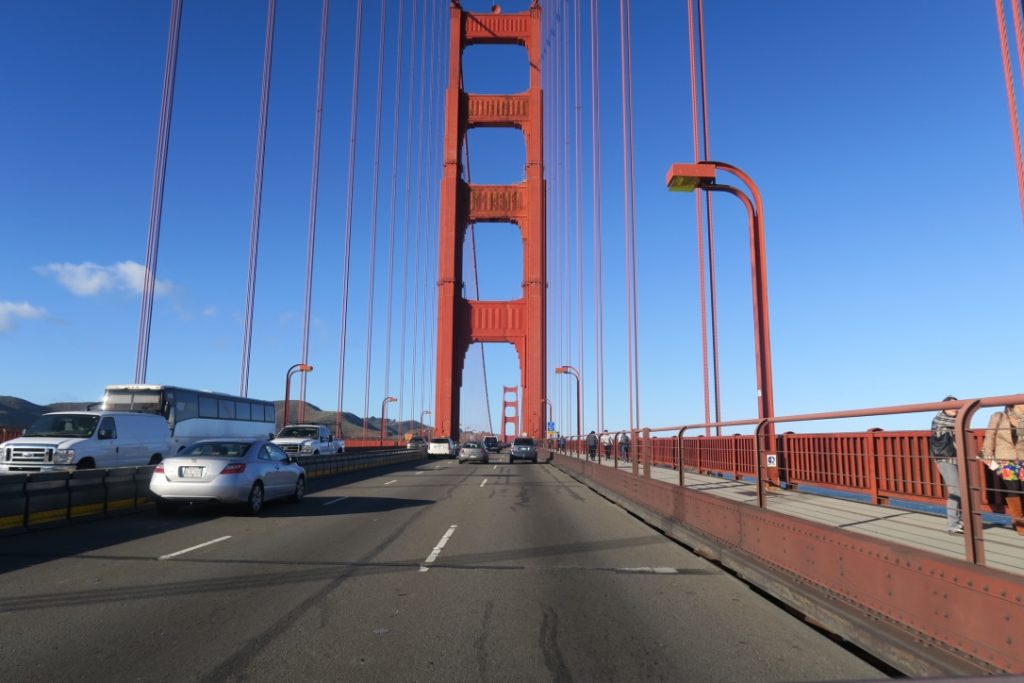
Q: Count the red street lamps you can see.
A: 6